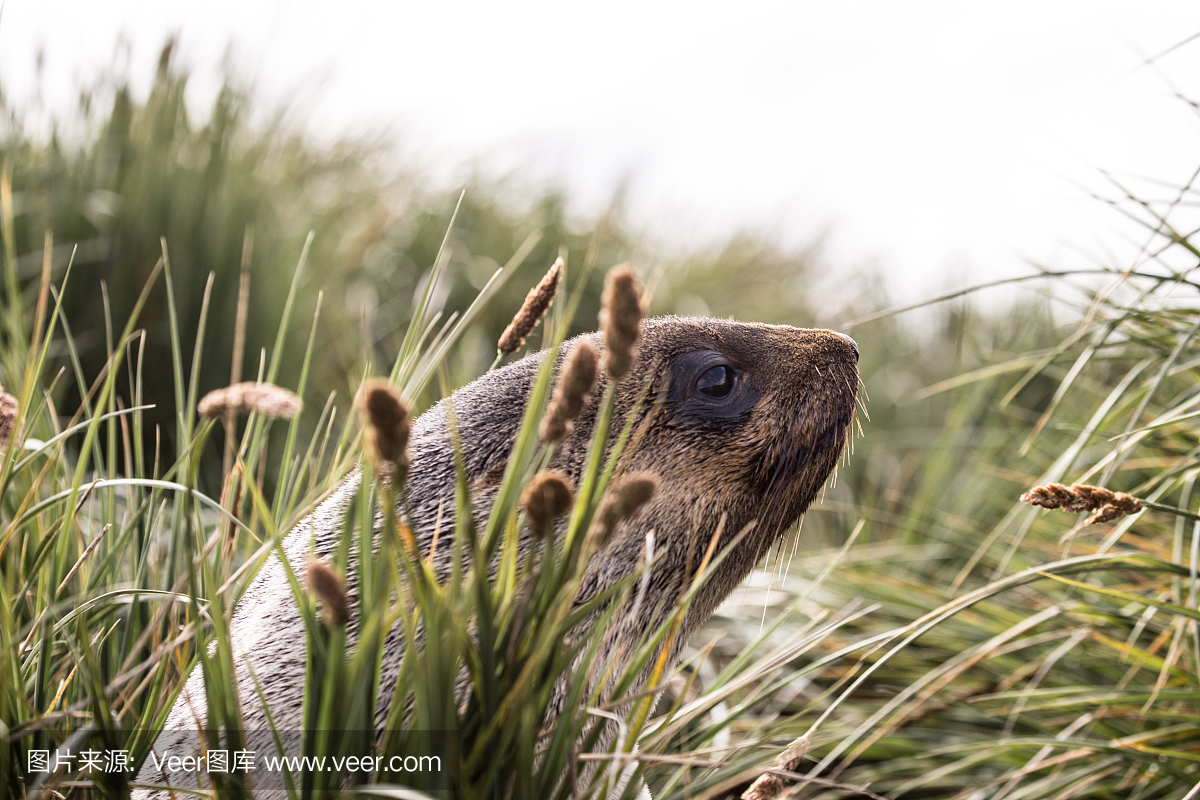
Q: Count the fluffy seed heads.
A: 11